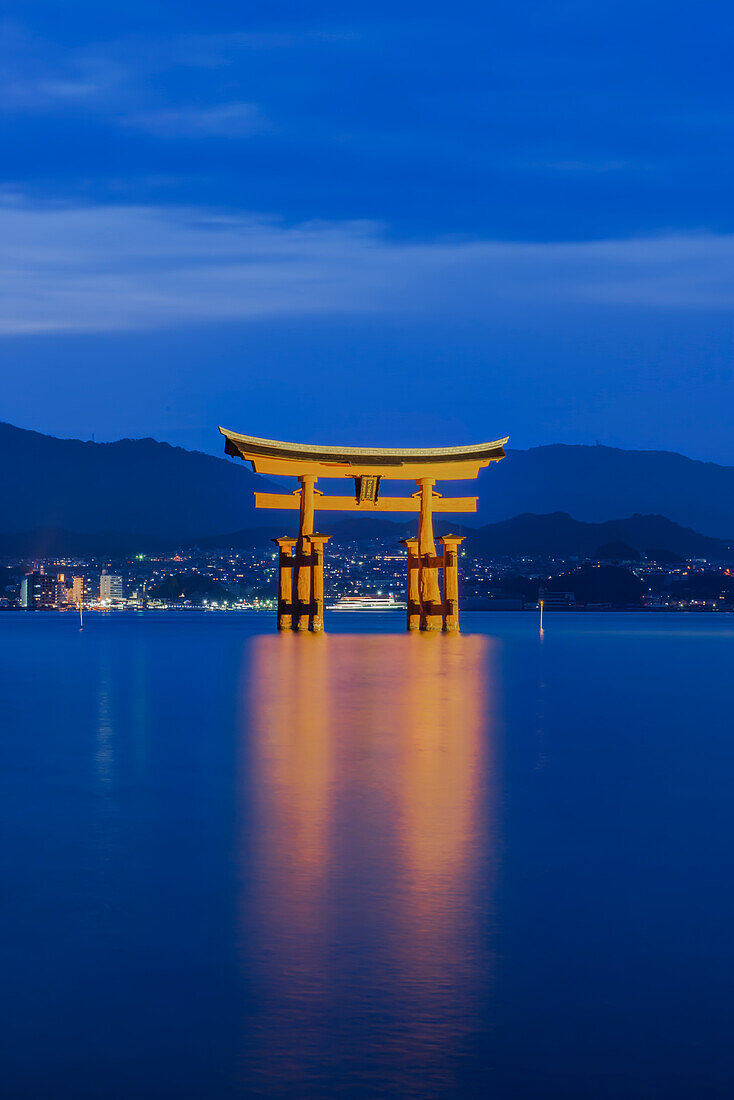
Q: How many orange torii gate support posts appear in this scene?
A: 6